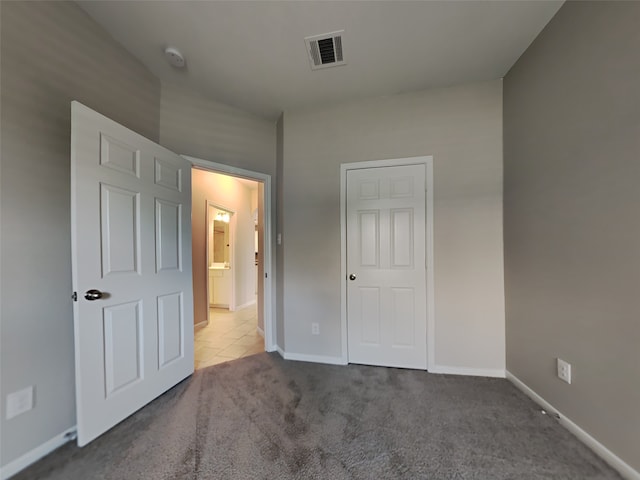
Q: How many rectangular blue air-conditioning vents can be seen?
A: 0